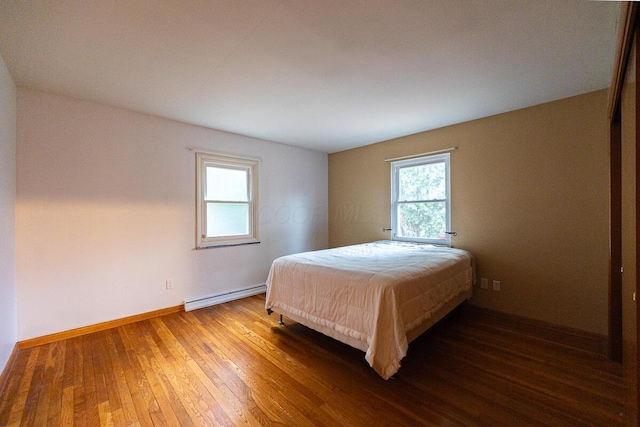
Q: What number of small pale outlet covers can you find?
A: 3